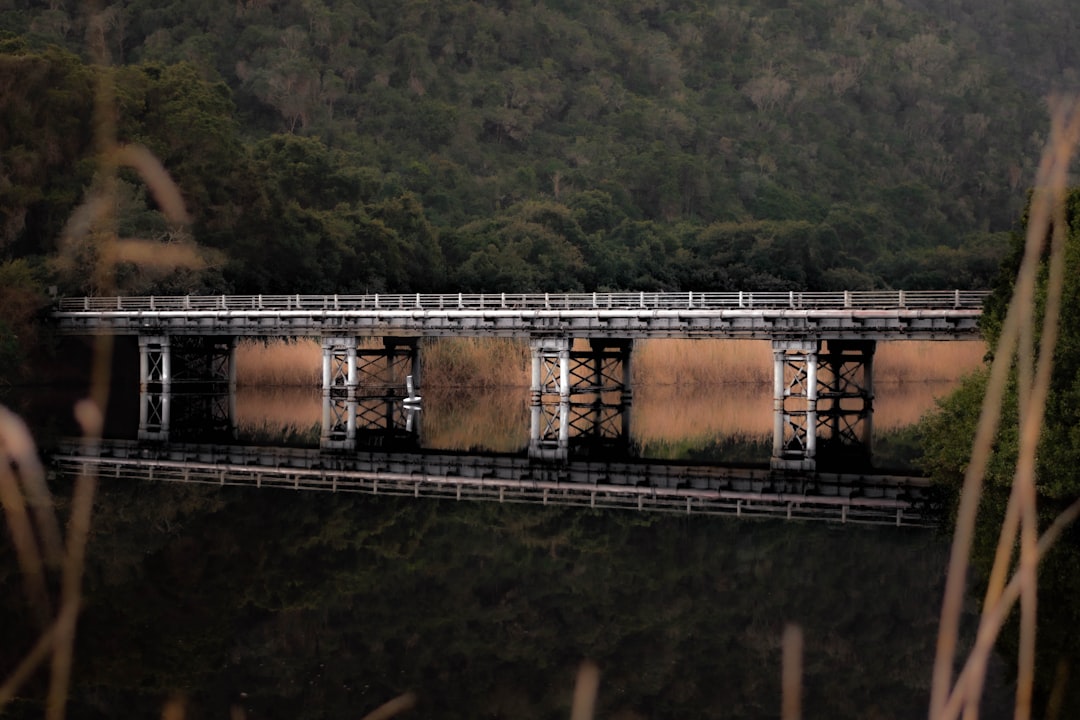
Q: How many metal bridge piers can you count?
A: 4